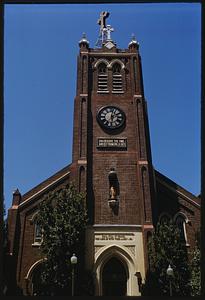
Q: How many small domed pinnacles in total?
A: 2